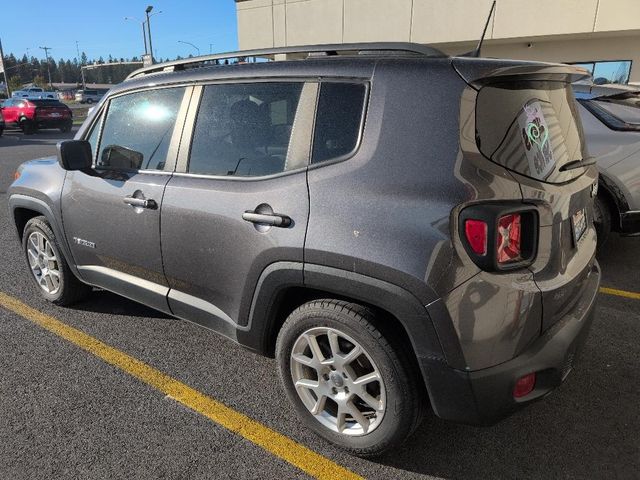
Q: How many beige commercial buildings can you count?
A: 1